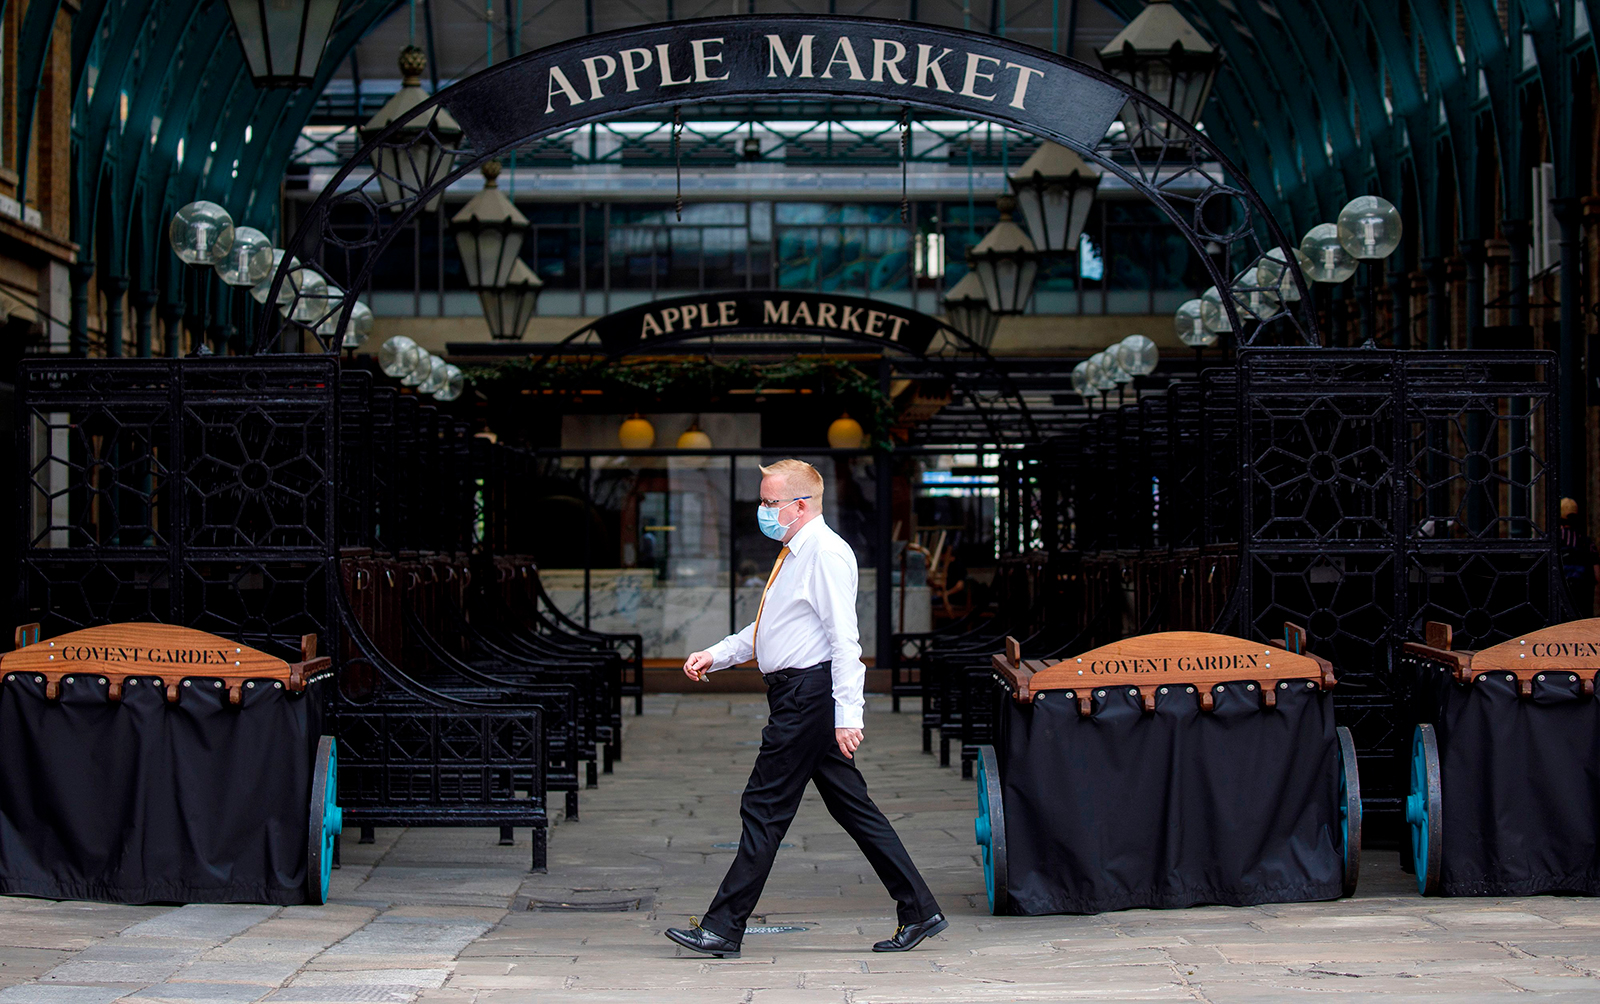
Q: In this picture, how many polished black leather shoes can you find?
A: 2